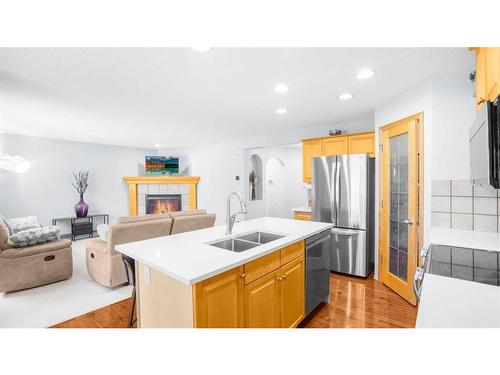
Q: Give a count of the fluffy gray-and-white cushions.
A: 2